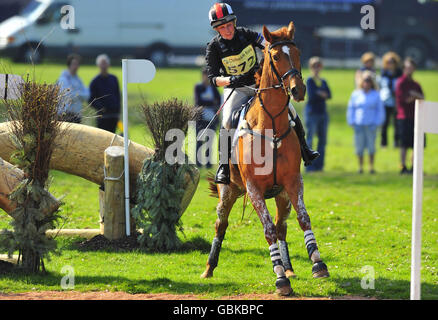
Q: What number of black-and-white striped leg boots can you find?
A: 2